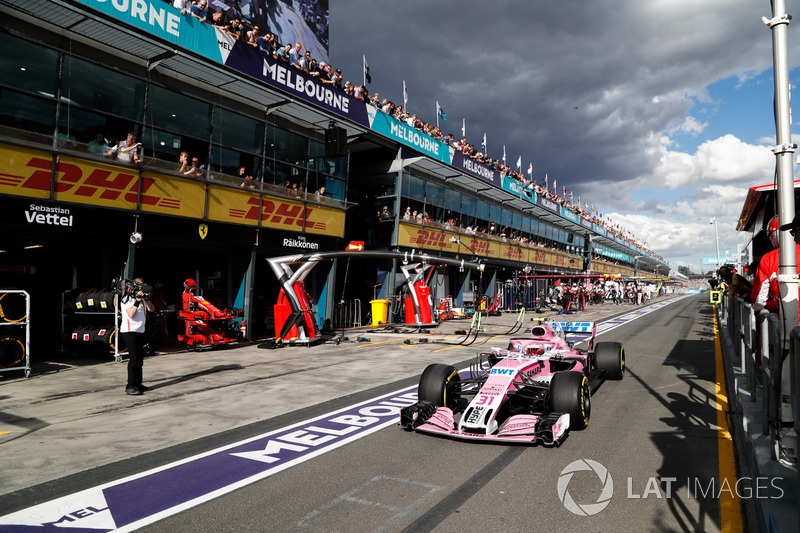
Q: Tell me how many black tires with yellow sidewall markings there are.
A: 7